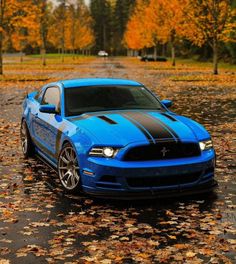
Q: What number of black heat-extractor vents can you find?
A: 2